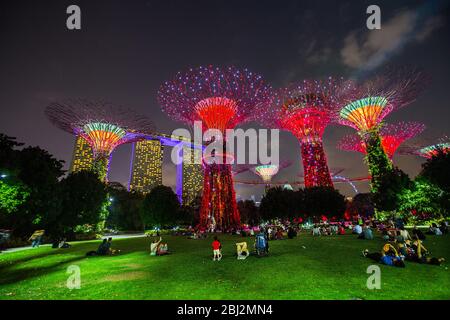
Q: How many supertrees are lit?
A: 7